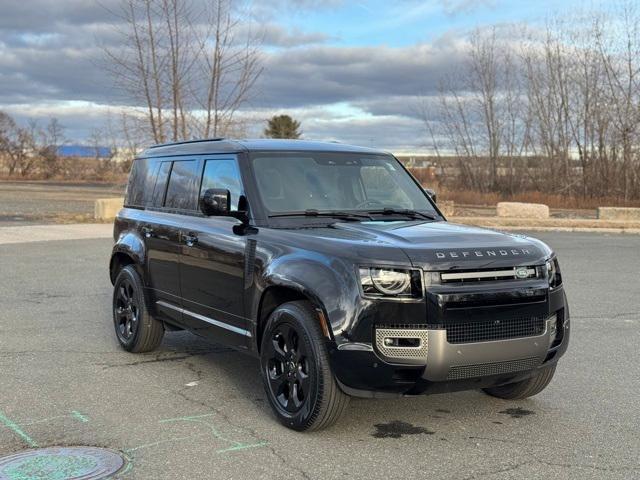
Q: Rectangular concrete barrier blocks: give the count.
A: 4